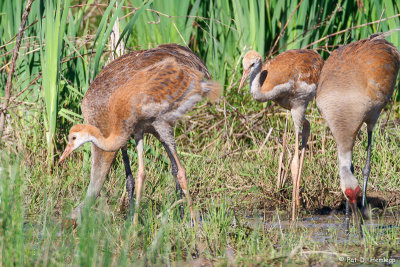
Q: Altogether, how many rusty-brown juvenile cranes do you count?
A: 2